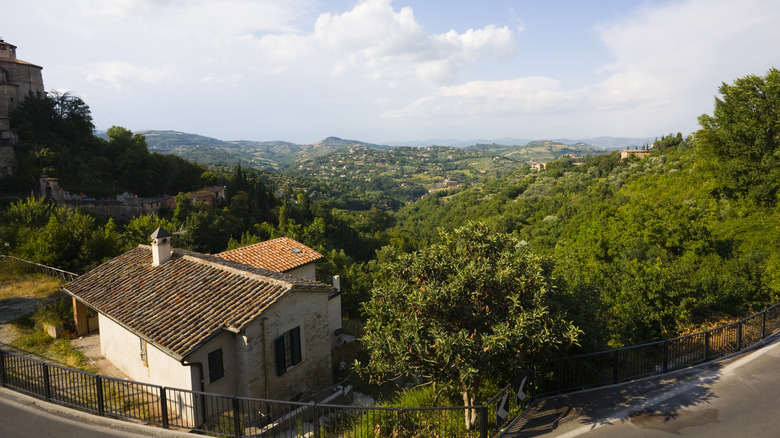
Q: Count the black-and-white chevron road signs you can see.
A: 2